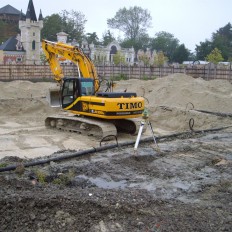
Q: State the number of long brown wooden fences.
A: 1